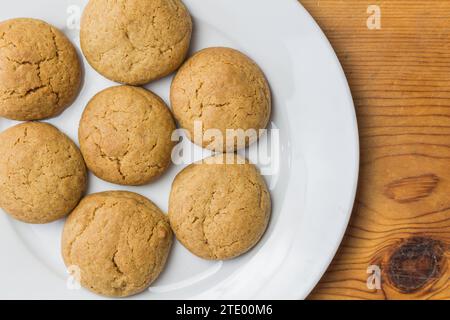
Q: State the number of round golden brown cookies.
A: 7